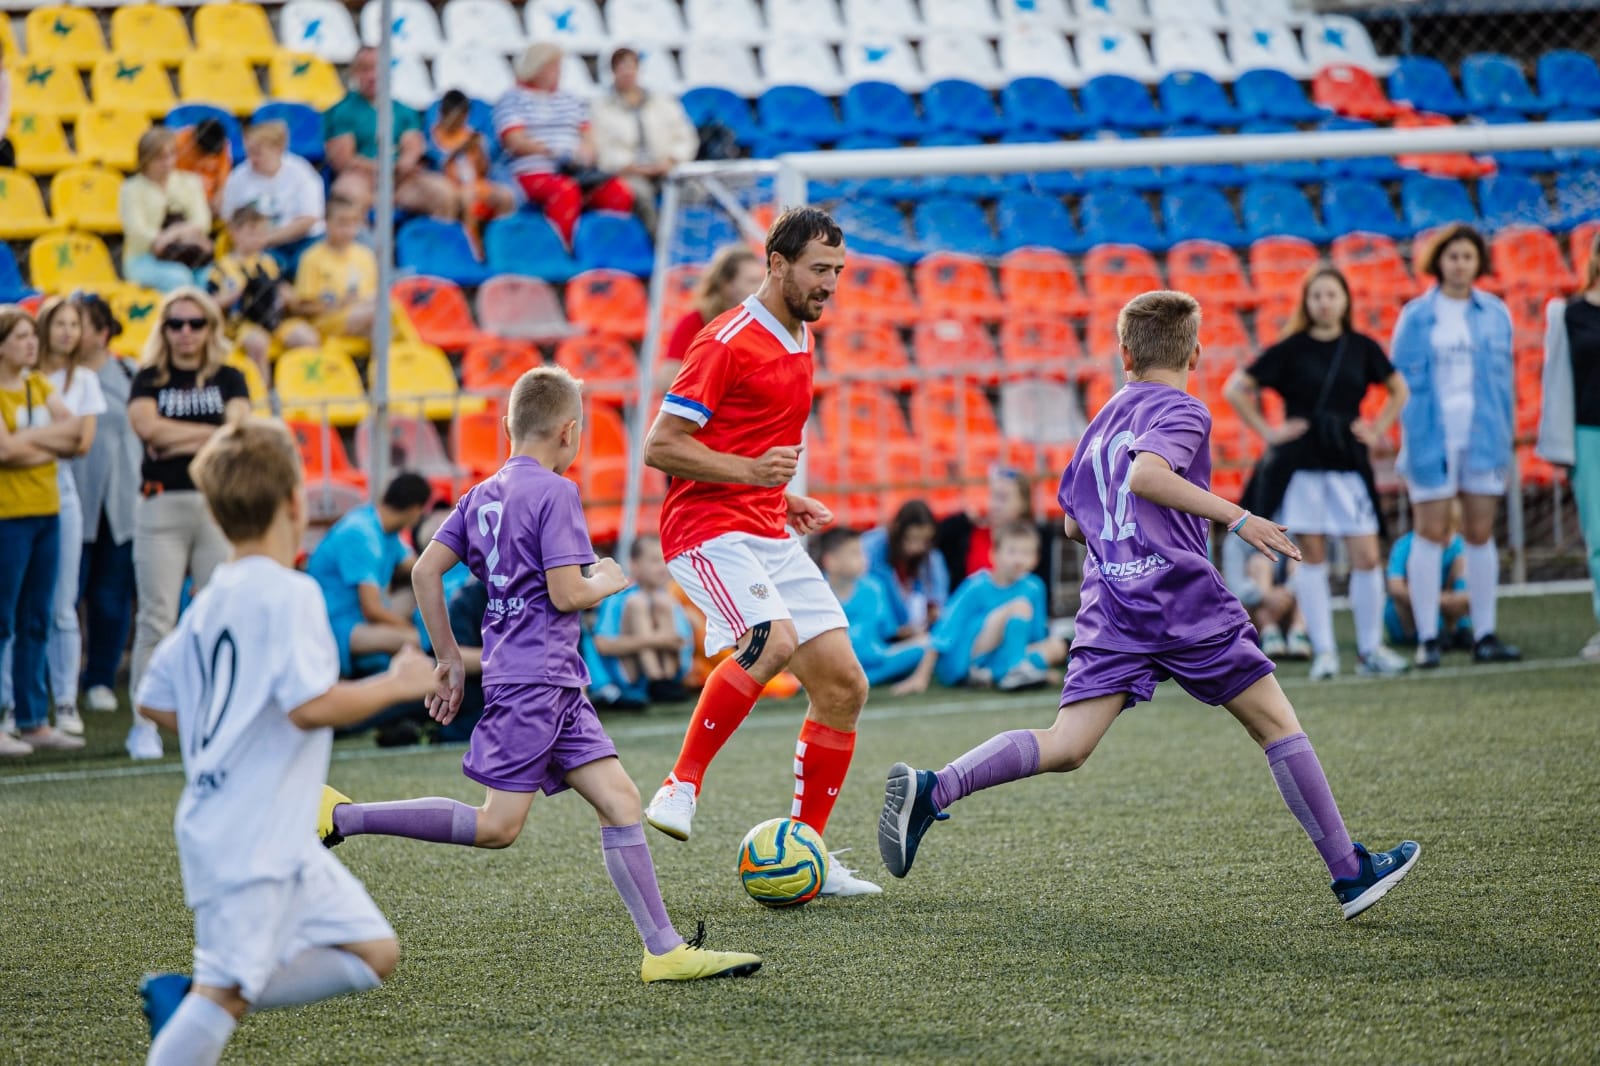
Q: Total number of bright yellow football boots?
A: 2